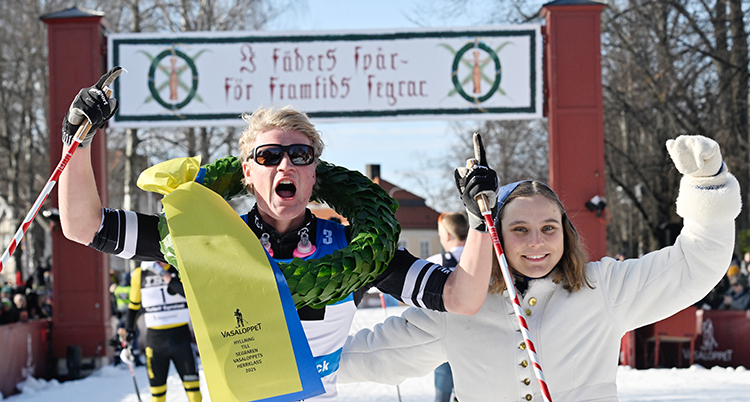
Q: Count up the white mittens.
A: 1